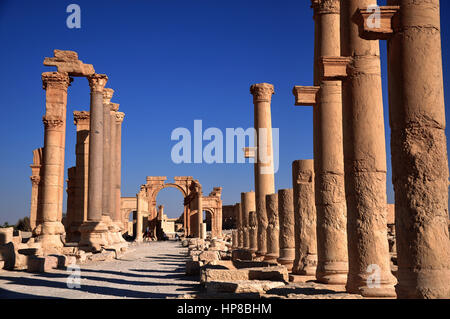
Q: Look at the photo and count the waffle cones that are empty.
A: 0